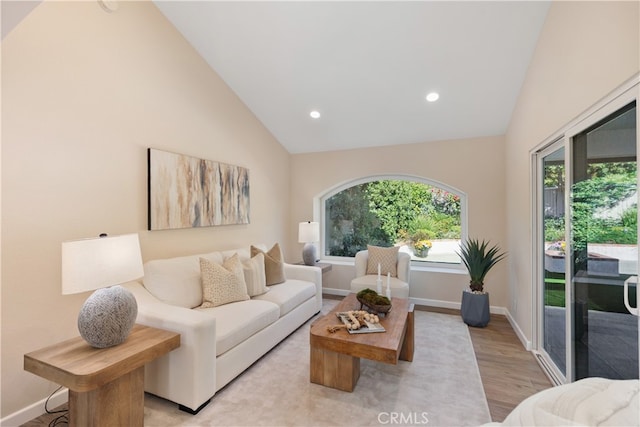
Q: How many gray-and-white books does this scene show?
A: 1